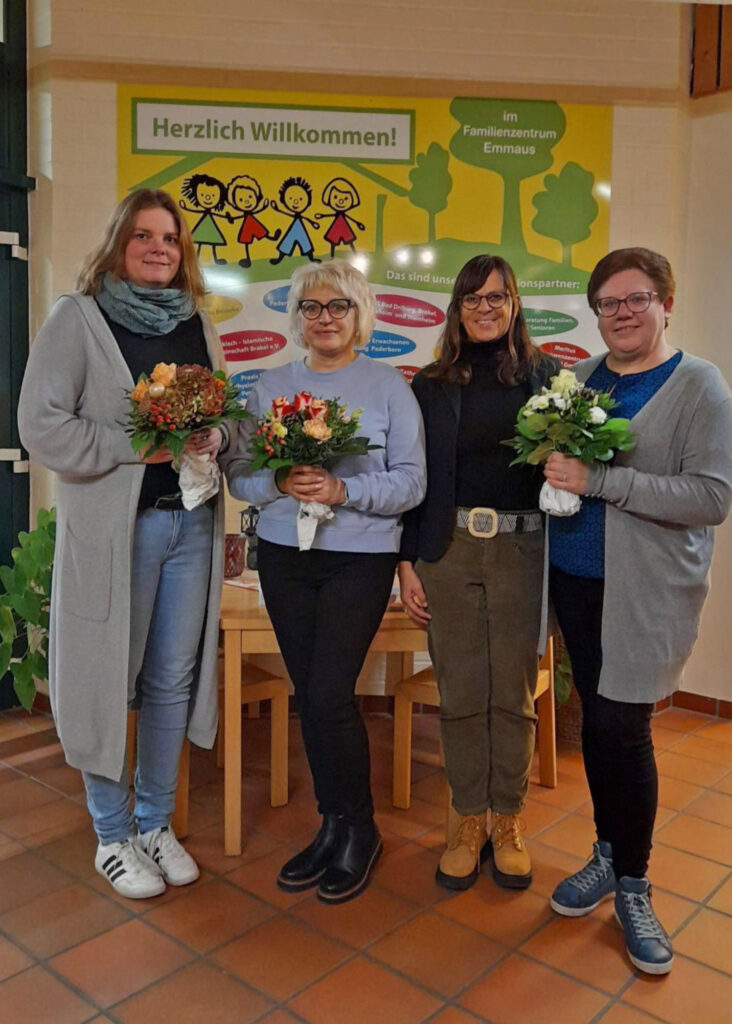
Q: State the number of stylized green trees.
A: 3